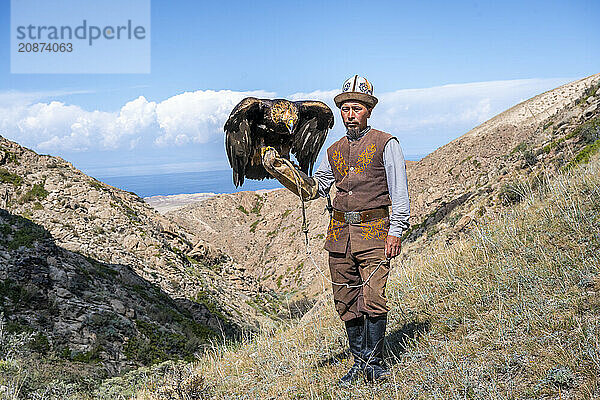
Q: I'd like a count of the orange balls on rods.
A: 0